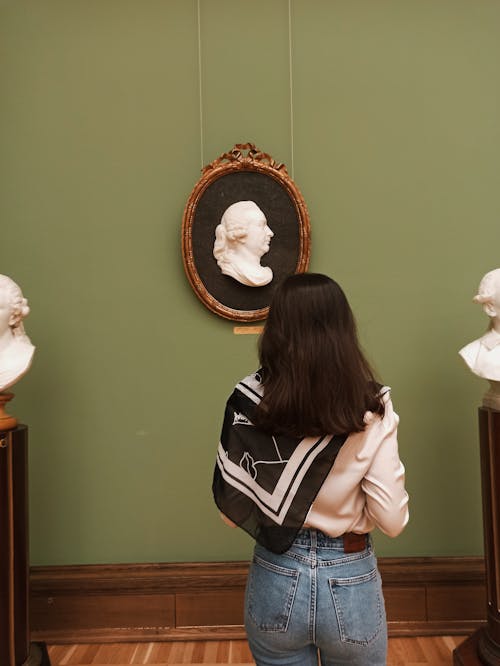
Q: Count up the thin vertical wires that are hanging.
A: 2